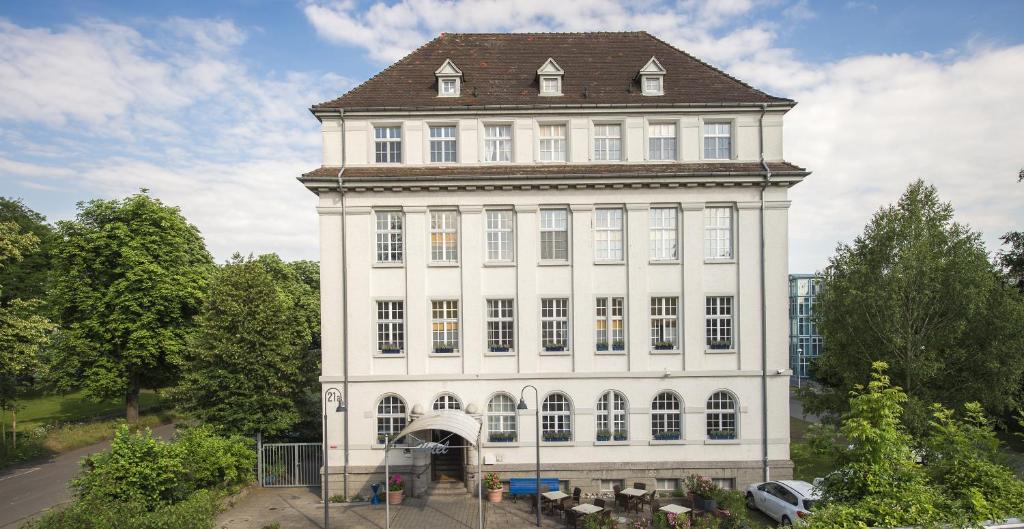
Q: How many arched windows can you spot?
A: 7